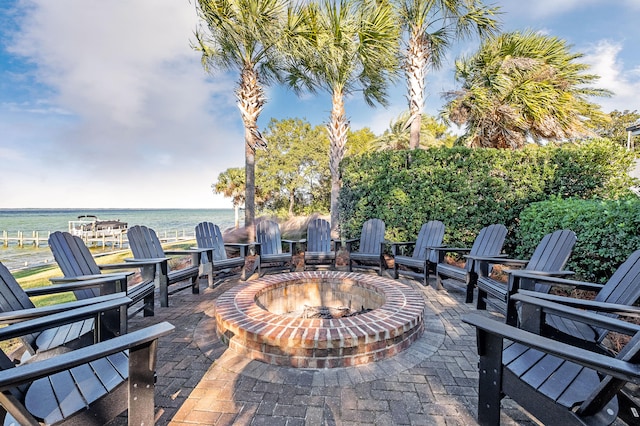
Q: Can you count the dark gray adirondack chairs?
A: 13